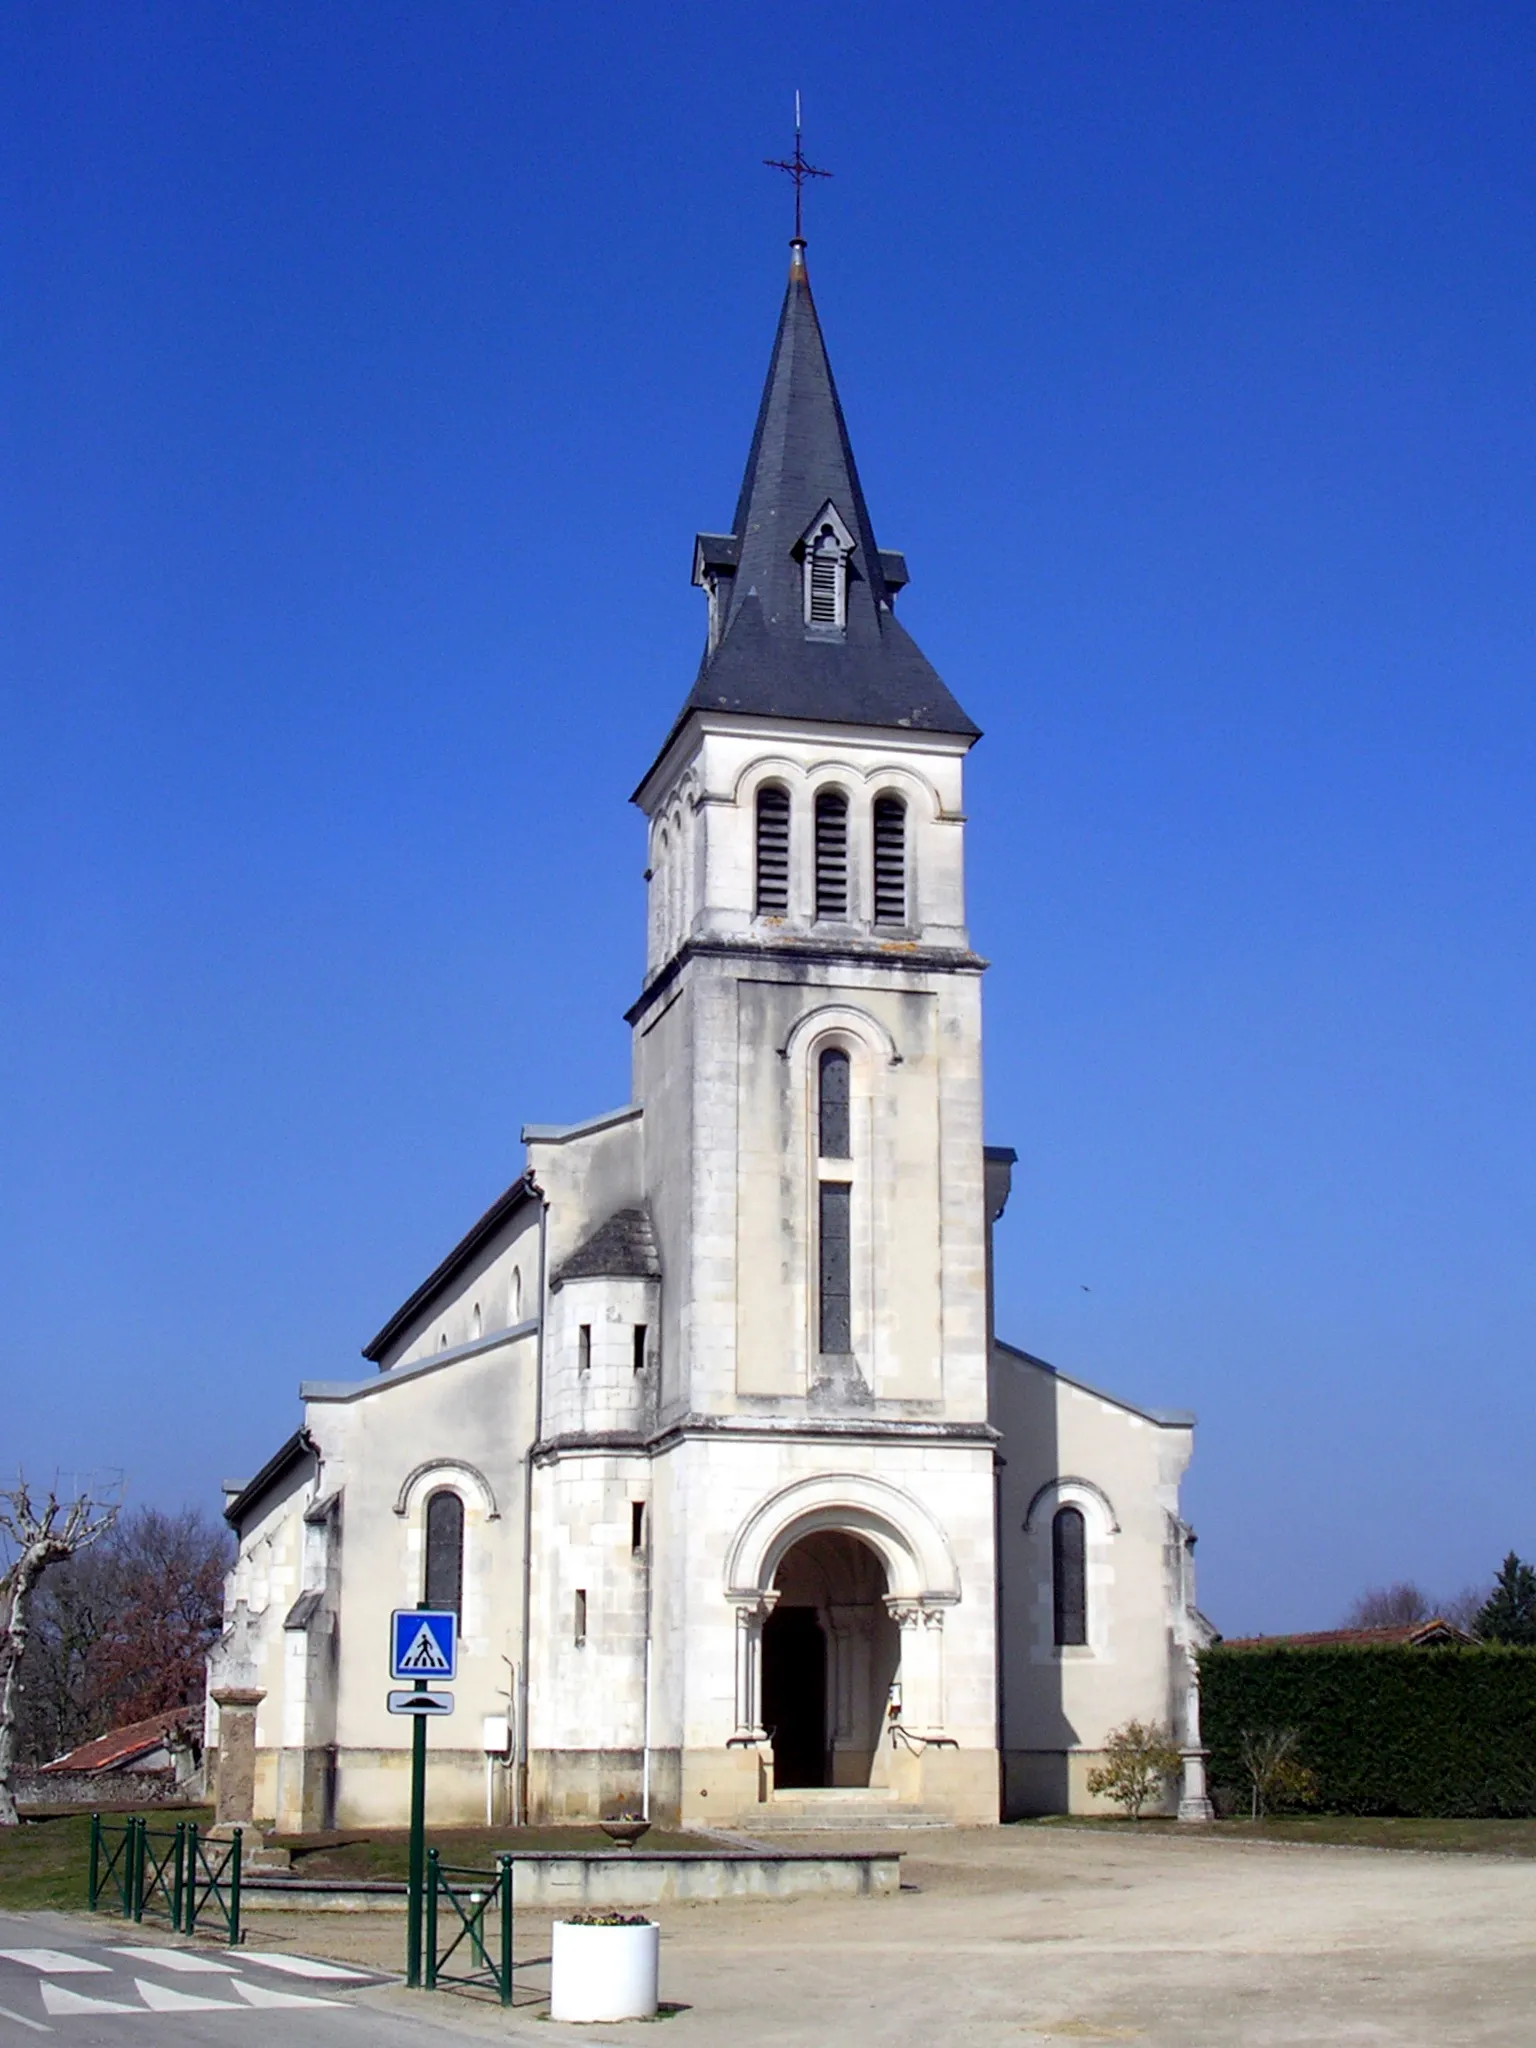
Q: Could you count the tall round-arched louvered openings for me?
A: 3